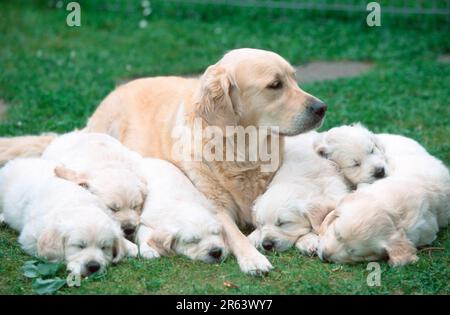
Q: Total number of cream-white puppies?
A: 6